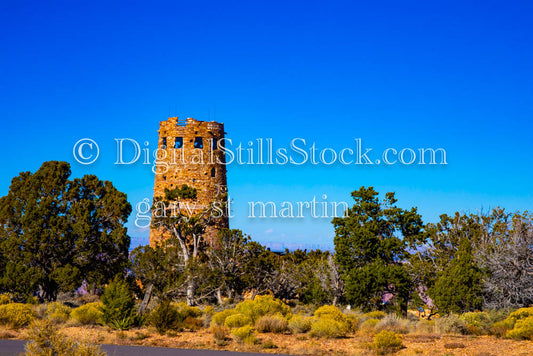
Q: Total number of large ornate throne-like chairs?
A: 0